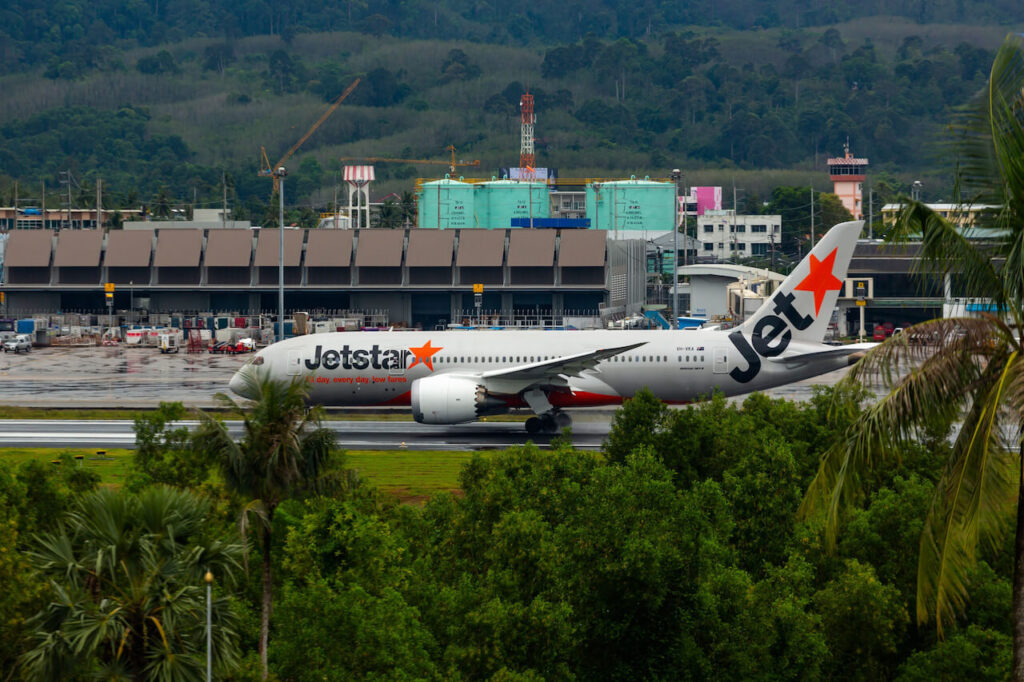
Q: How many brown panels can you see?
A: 12